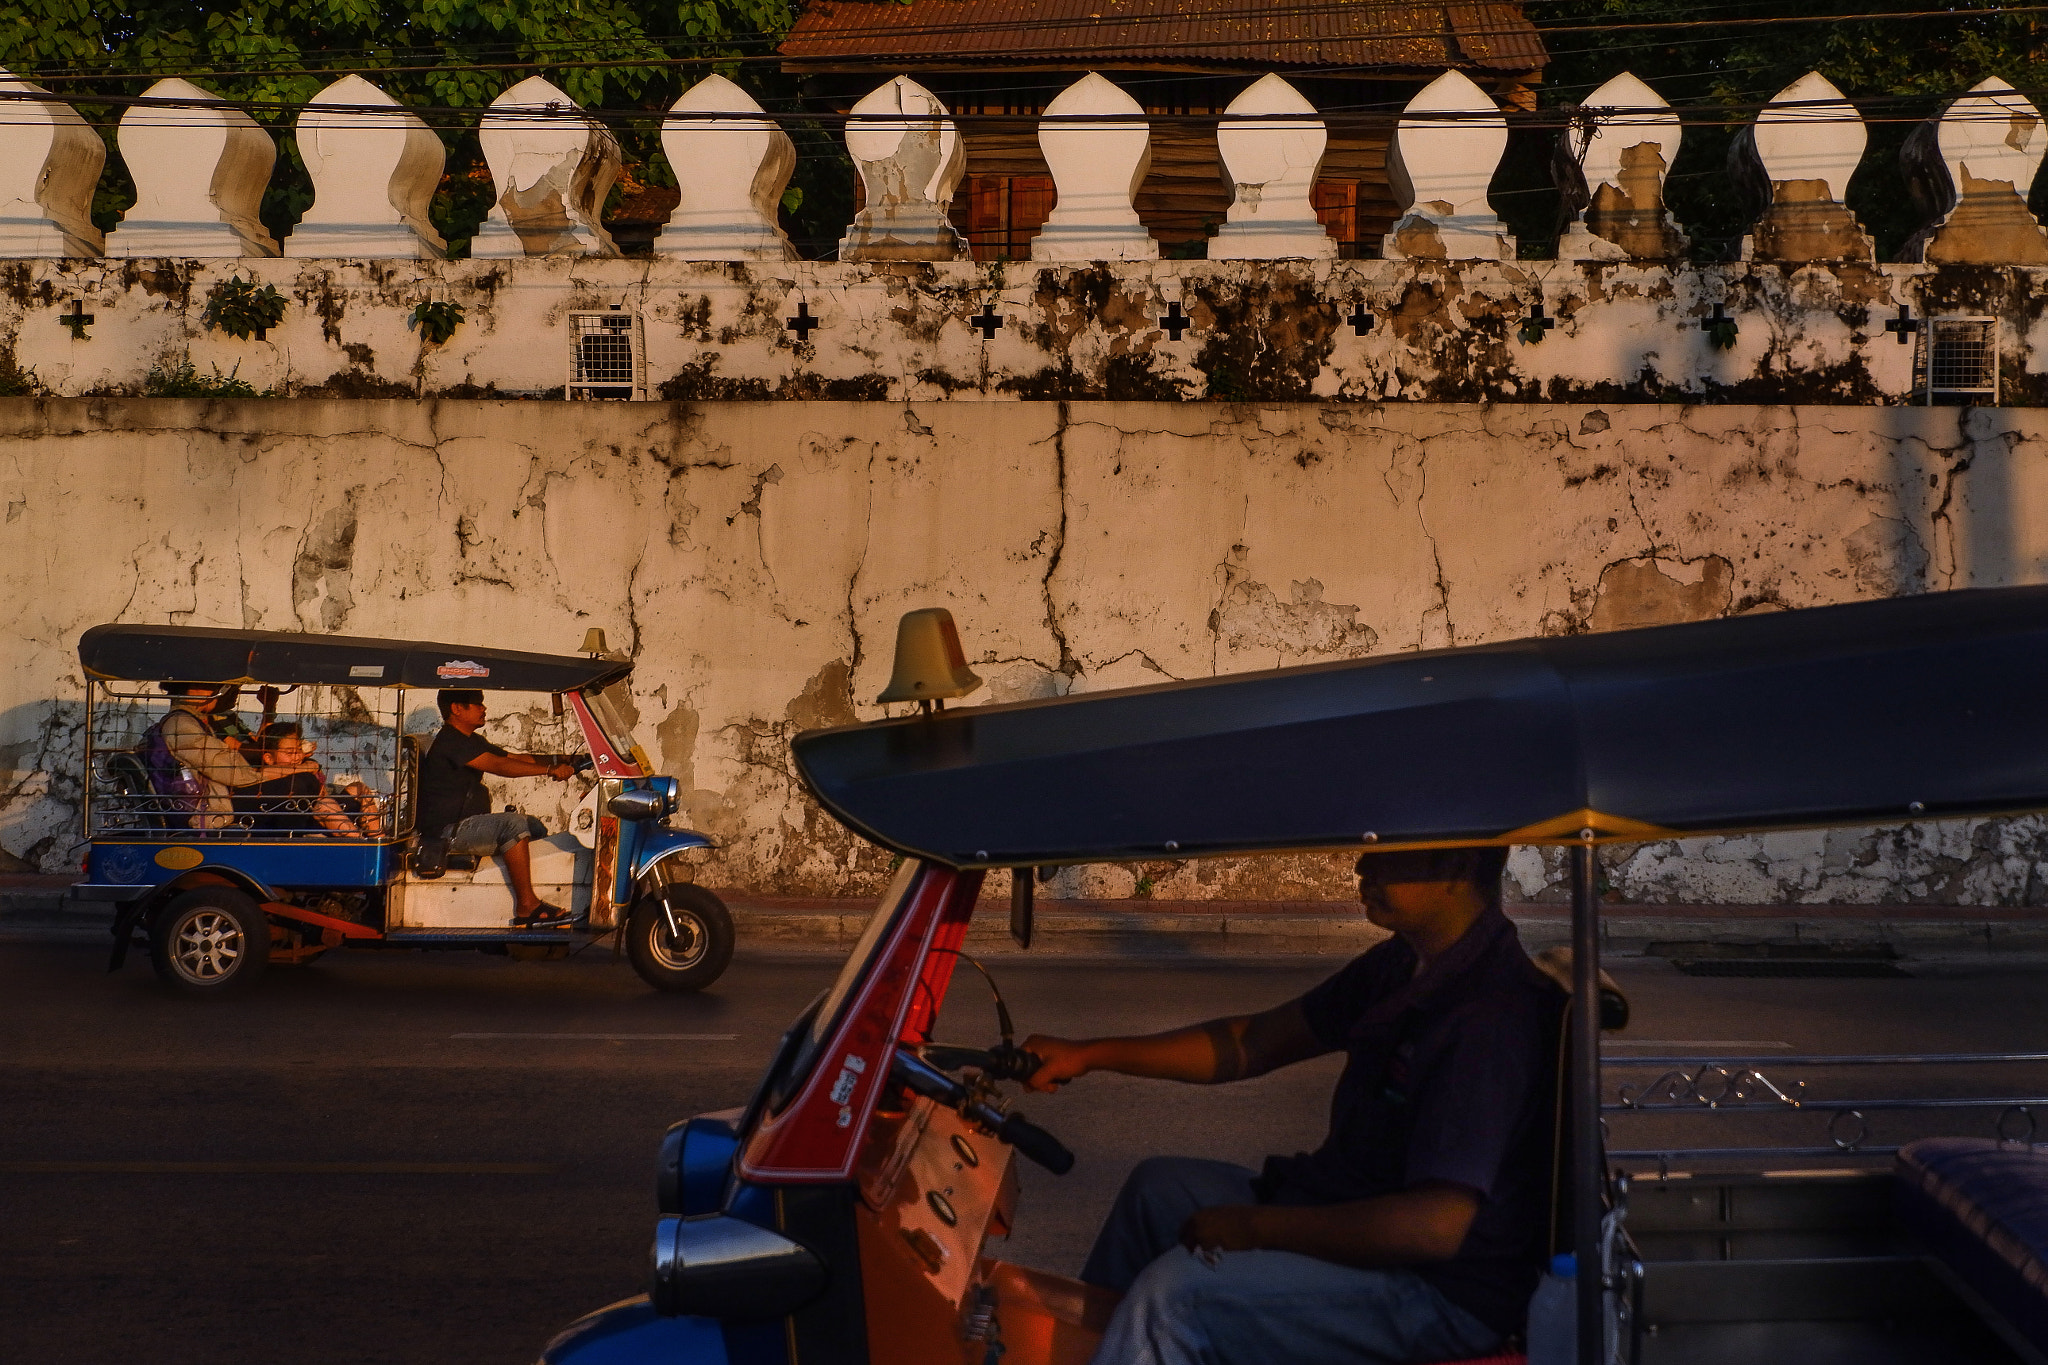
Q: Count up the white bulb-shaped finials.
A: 12